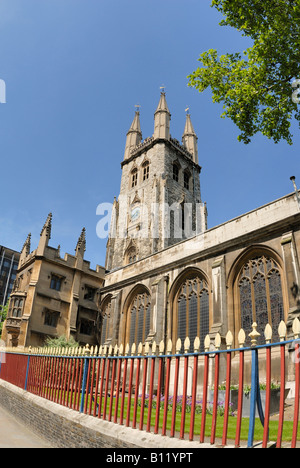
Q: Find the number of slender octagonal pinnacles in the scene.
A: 3